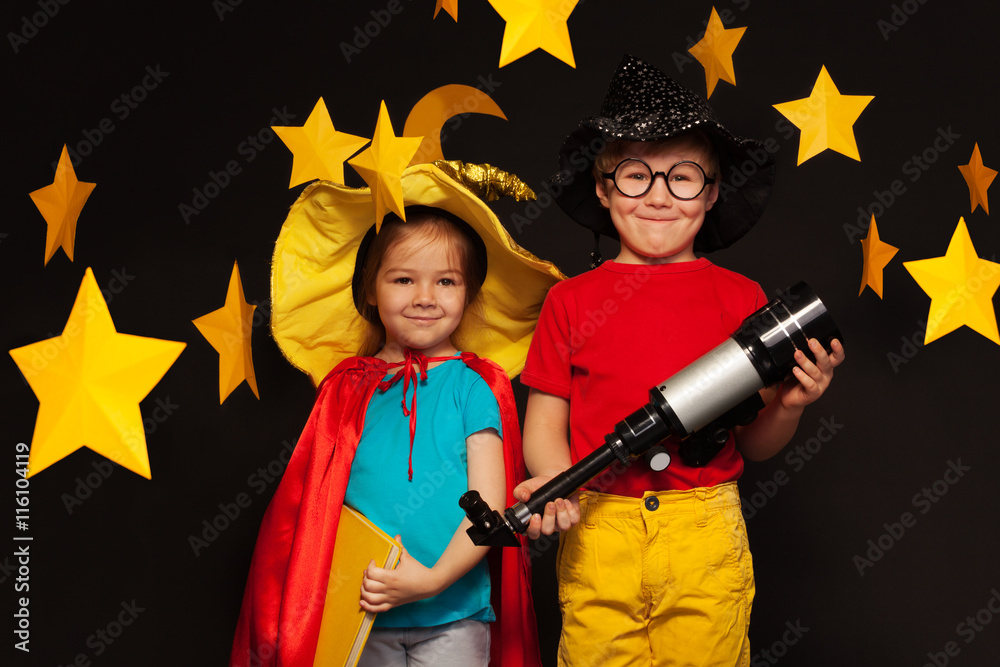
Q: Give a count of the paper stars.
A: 12